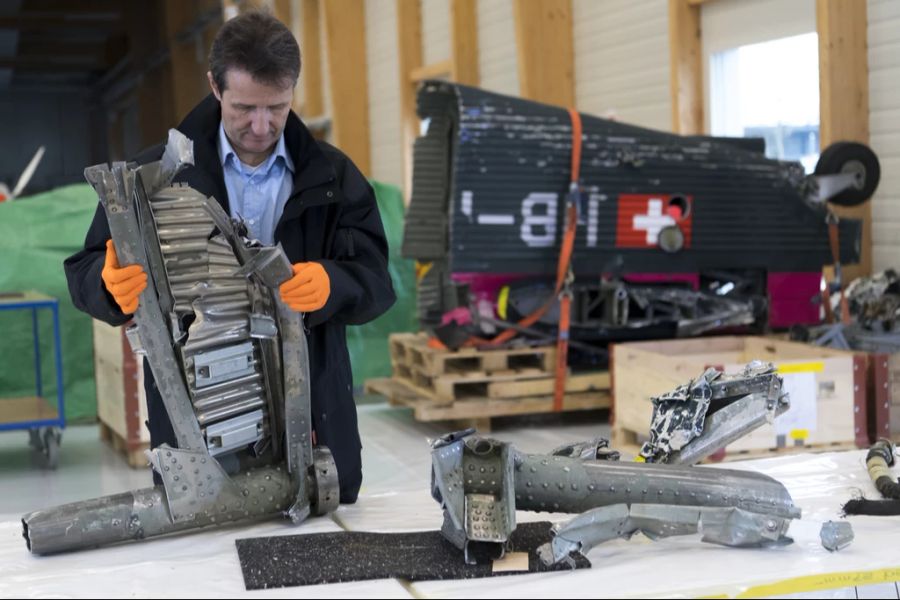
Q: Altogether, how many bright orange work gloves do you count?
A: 2